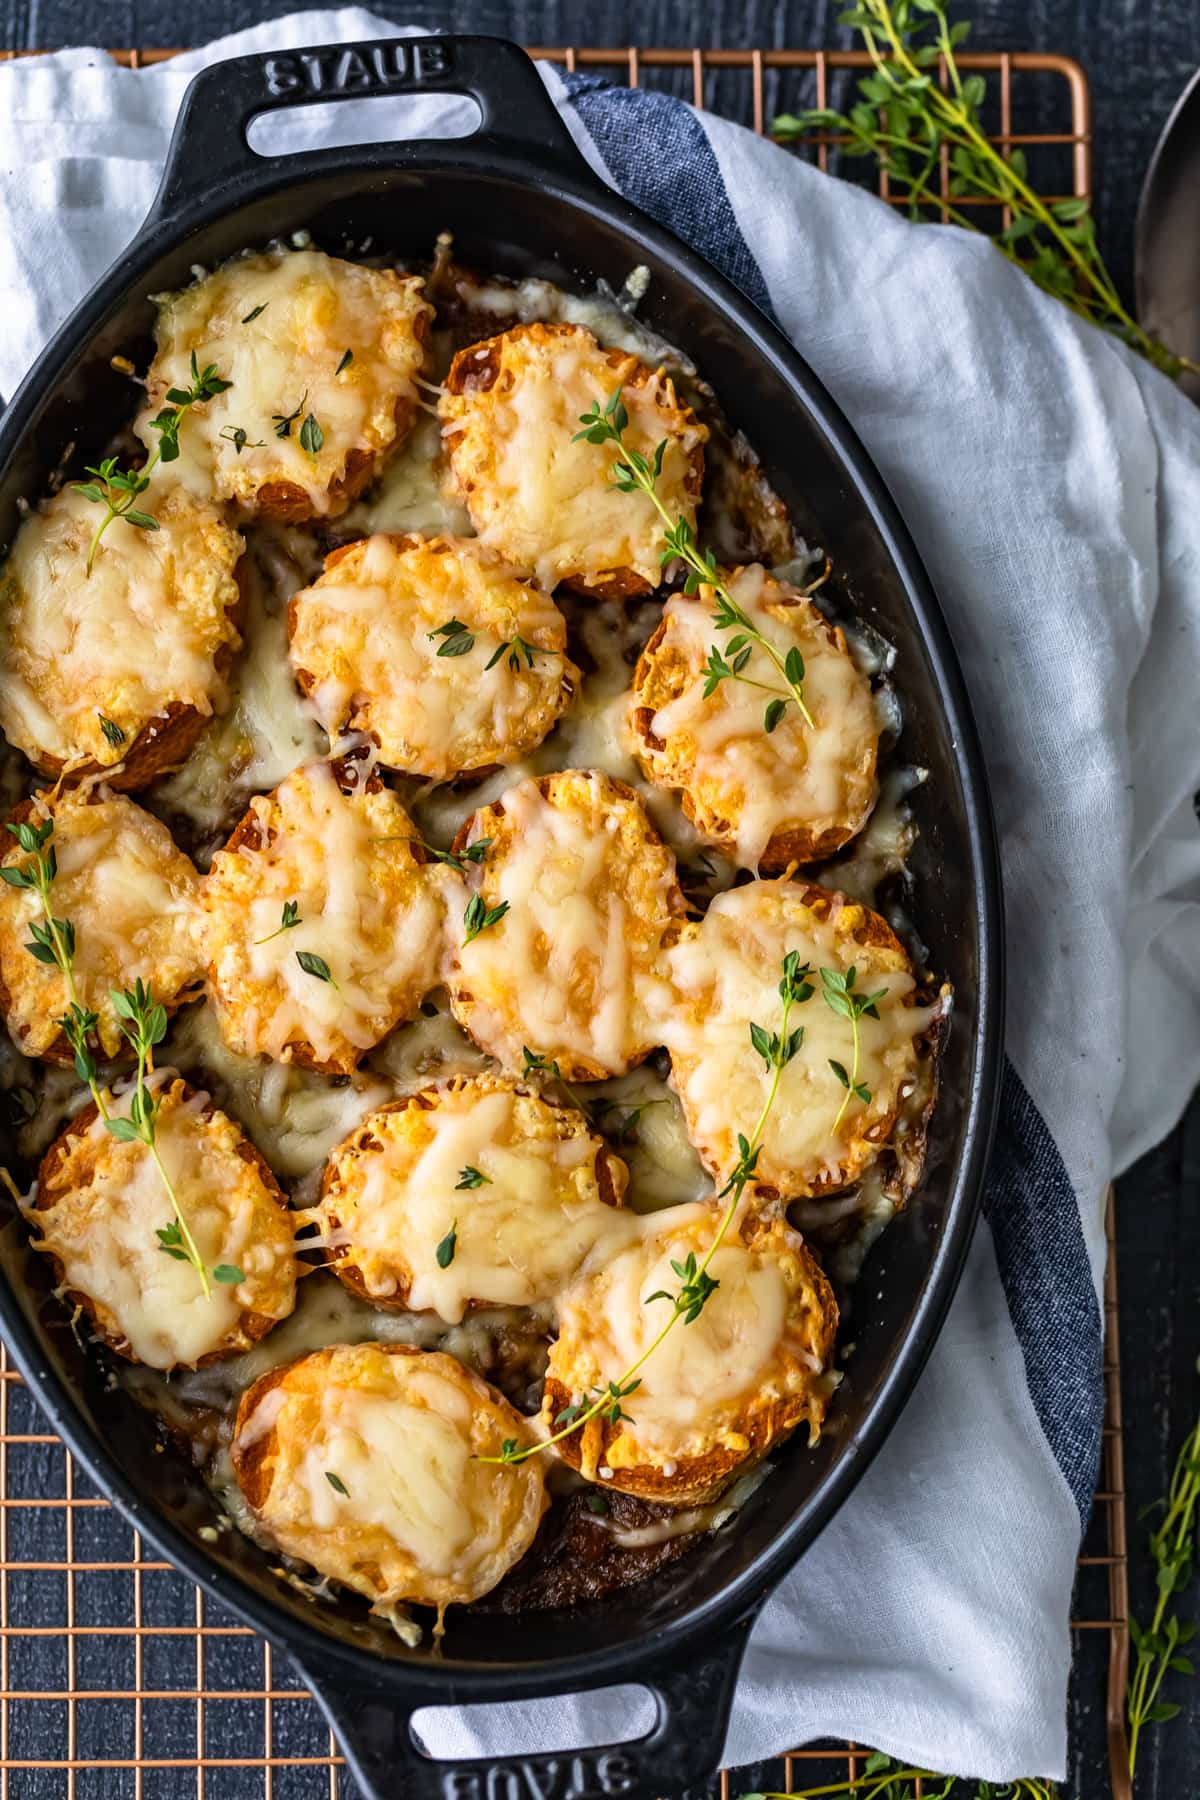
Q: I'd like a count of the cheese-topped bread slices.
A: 13